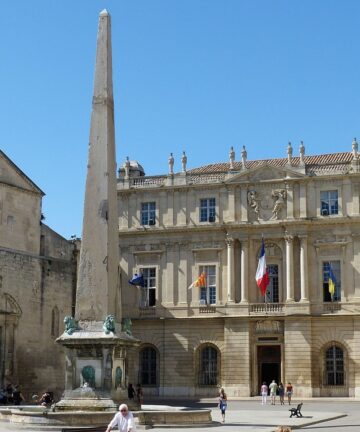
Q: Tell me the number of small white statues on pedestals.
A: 8